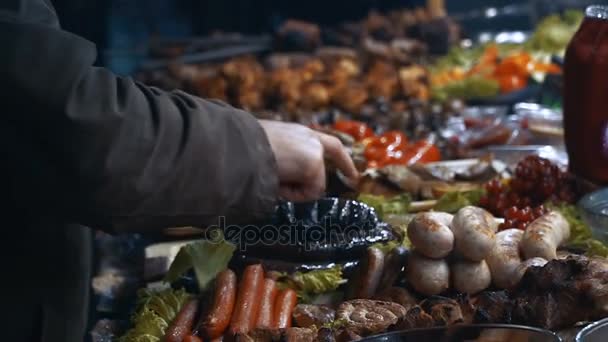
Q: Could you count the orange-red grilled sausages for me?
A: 5